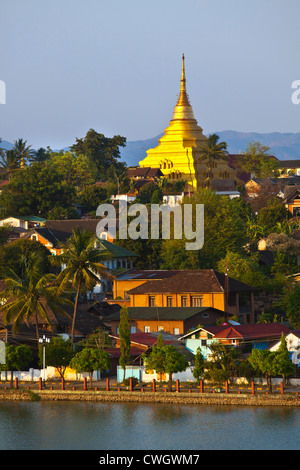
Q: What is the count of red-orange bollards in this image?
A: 12